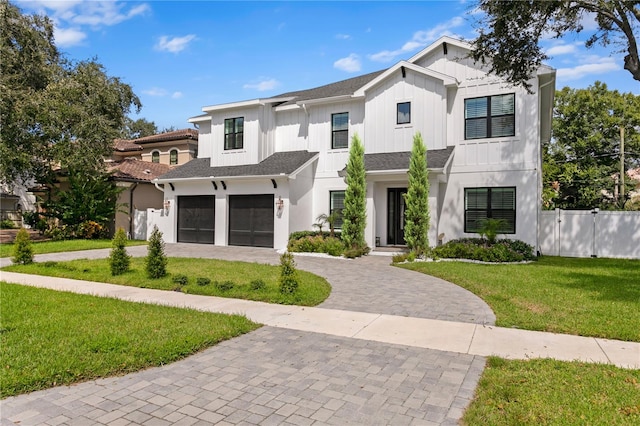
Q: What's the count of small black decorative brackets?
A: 6